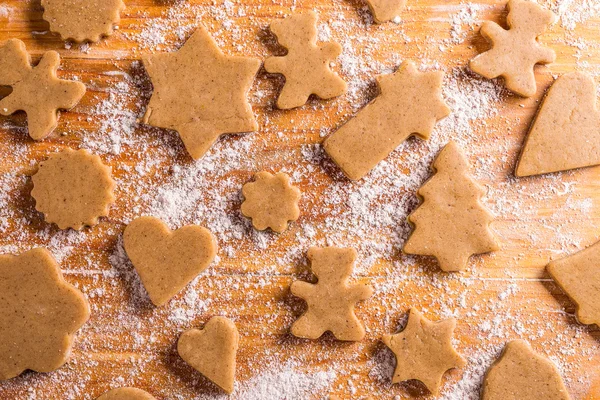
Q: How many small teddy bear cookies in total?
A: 4